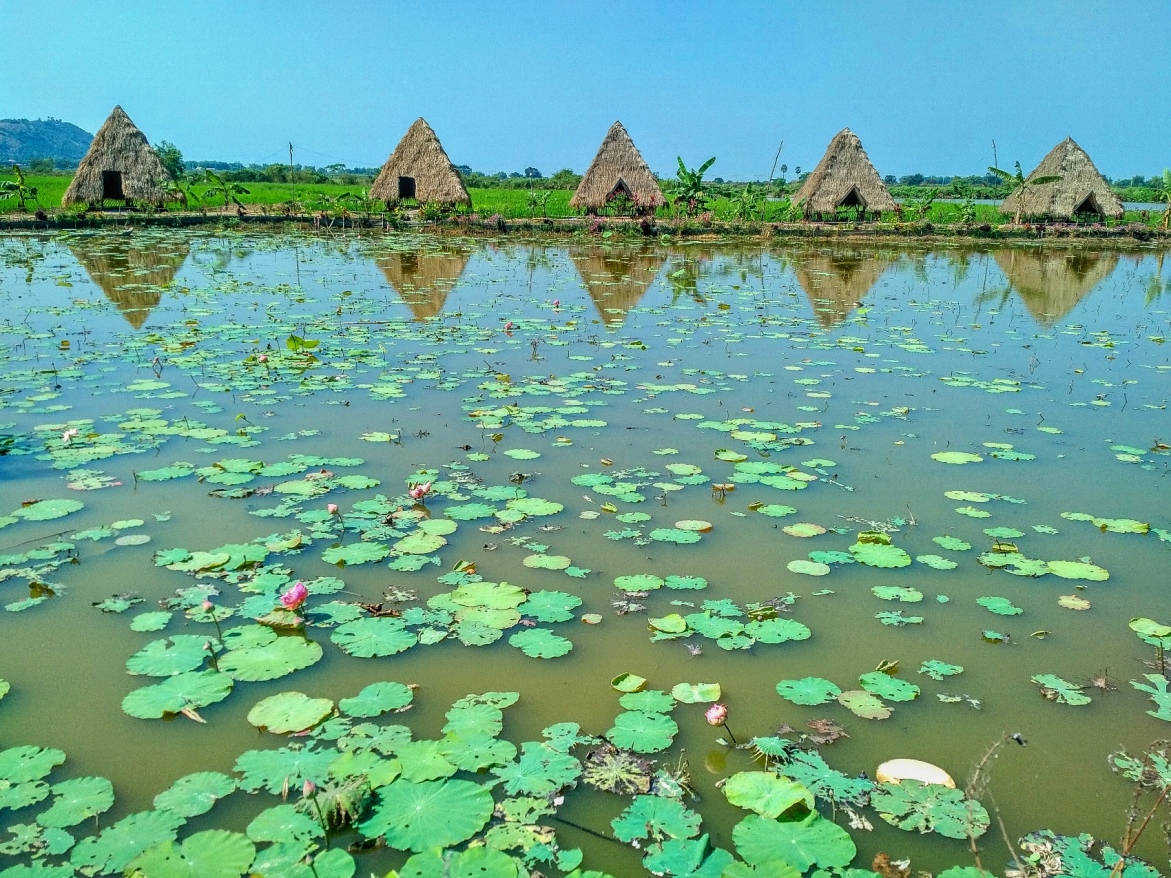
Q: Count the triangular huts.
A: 5